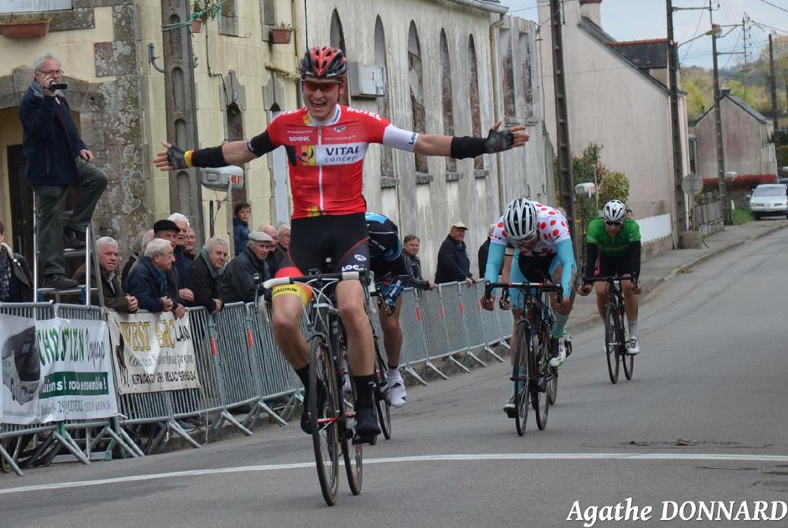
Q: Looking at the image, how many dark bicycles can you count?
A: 4